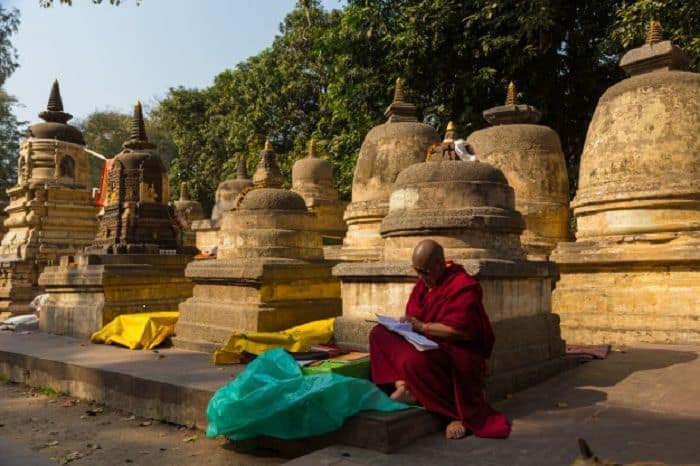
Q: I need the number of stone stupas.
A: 10